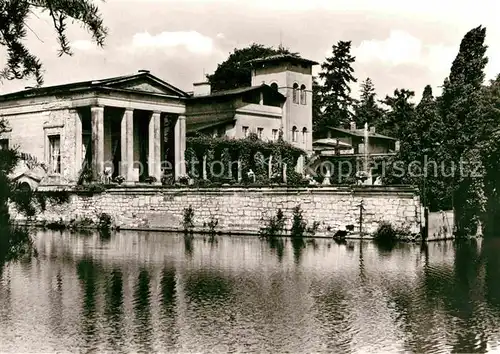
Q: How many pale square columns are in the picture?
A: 4